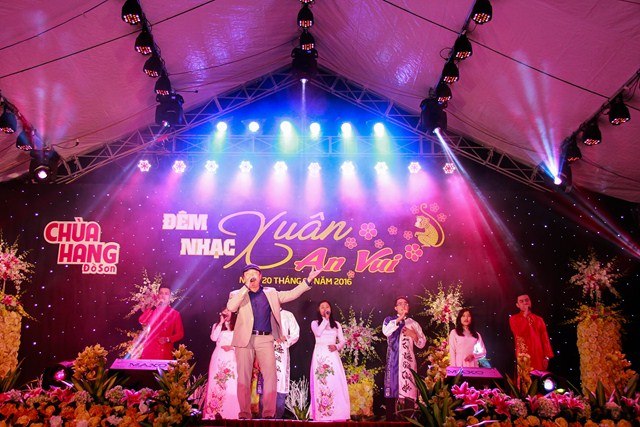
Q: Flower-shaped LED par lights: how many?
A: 10